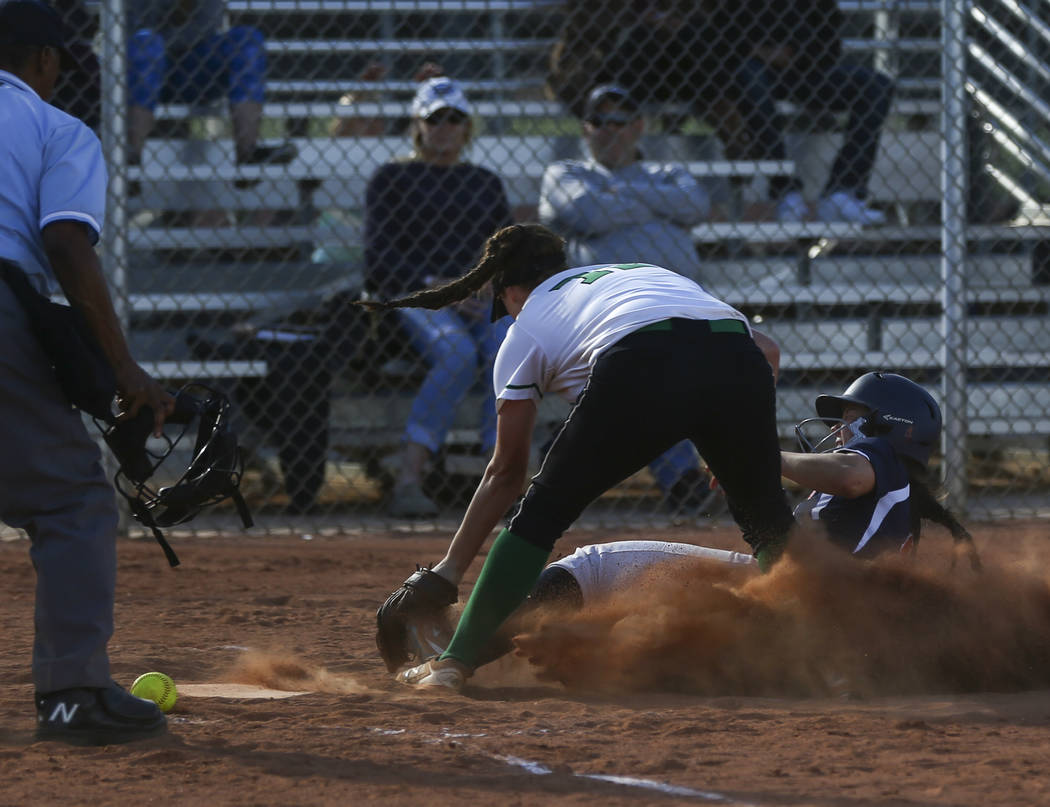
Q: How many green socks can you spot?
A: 2